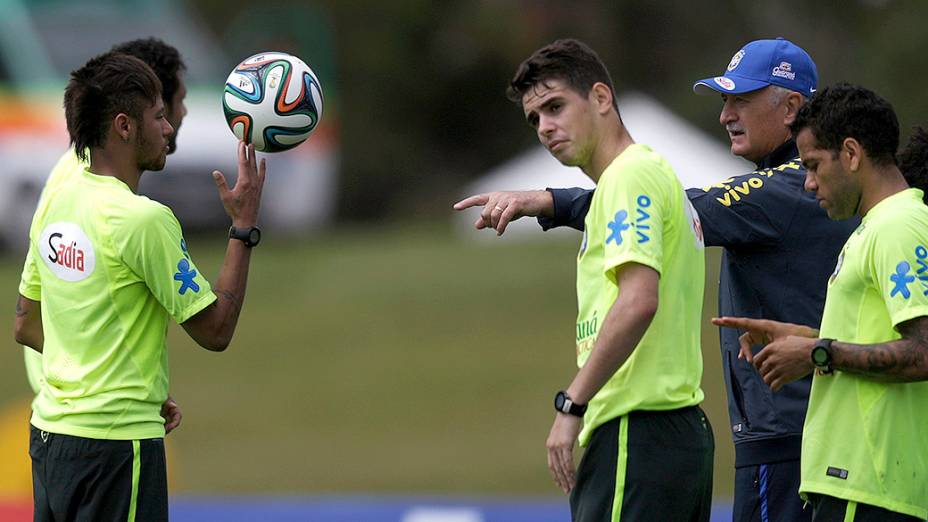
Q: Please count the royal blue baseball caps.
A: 1